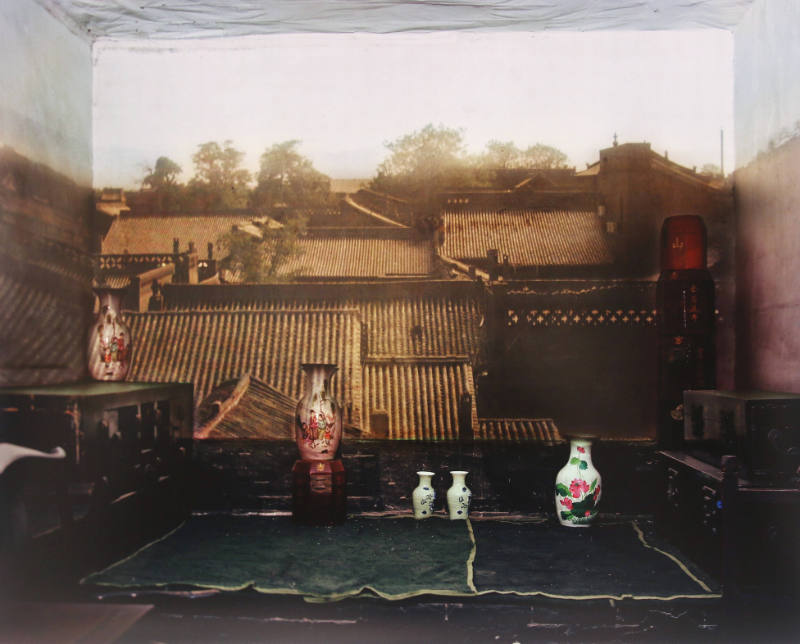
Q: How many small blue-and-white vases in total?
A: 2